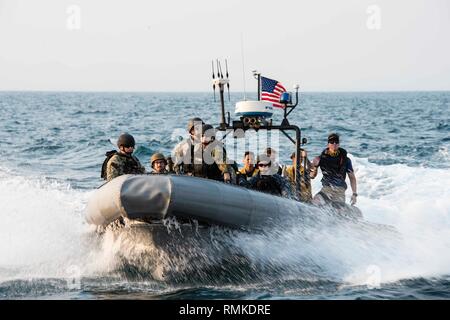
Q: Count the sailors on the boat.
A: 9